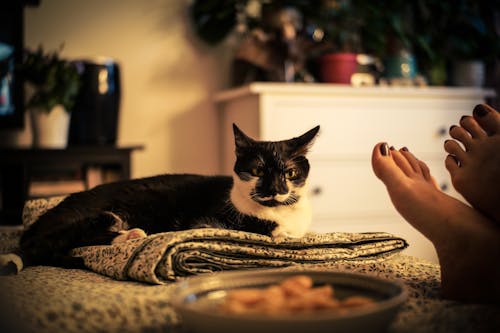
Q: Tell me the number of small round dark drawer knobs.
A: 3